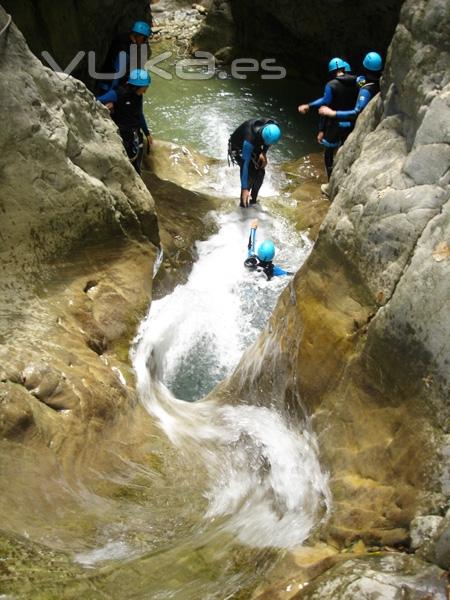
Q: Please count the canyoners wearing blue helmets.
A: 7